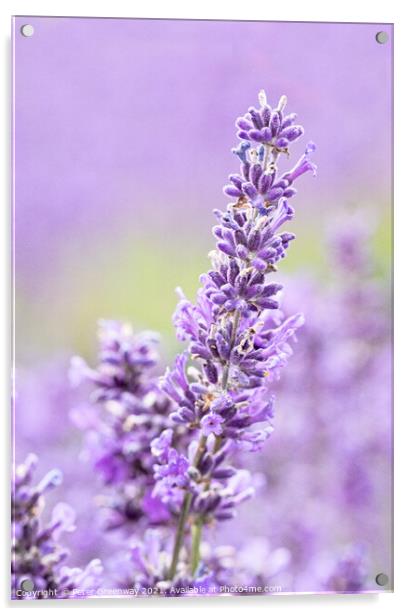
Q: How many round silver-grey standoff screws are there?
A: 4